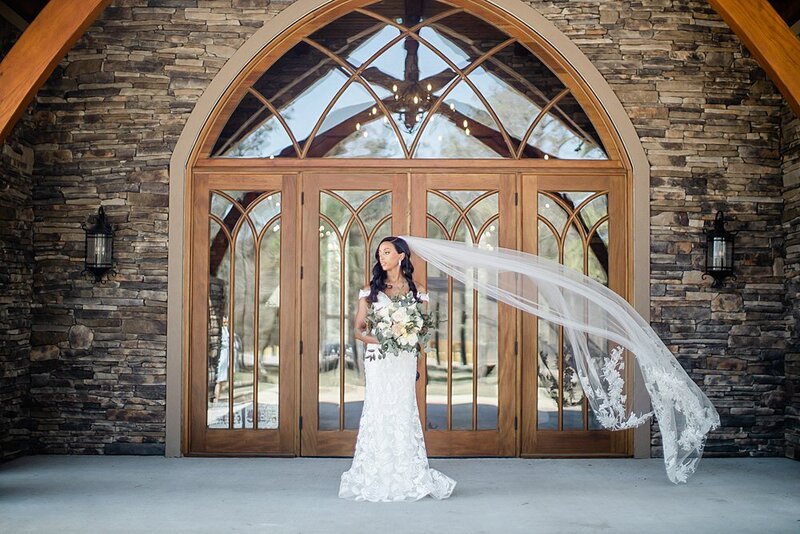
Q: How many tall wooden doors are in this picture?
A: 4